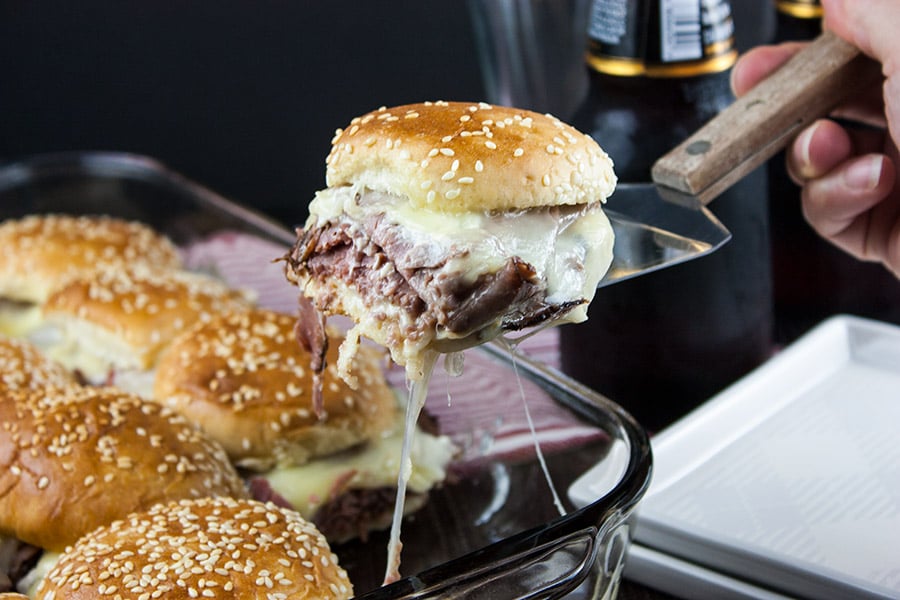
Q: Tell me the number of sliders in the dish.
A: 6